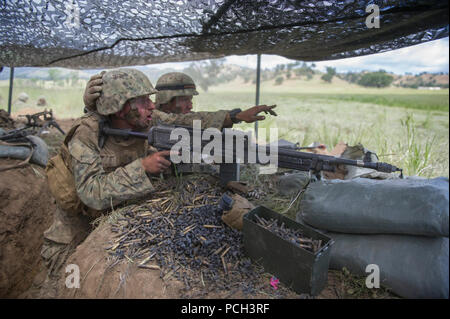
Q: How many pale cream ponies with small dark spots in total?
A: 0